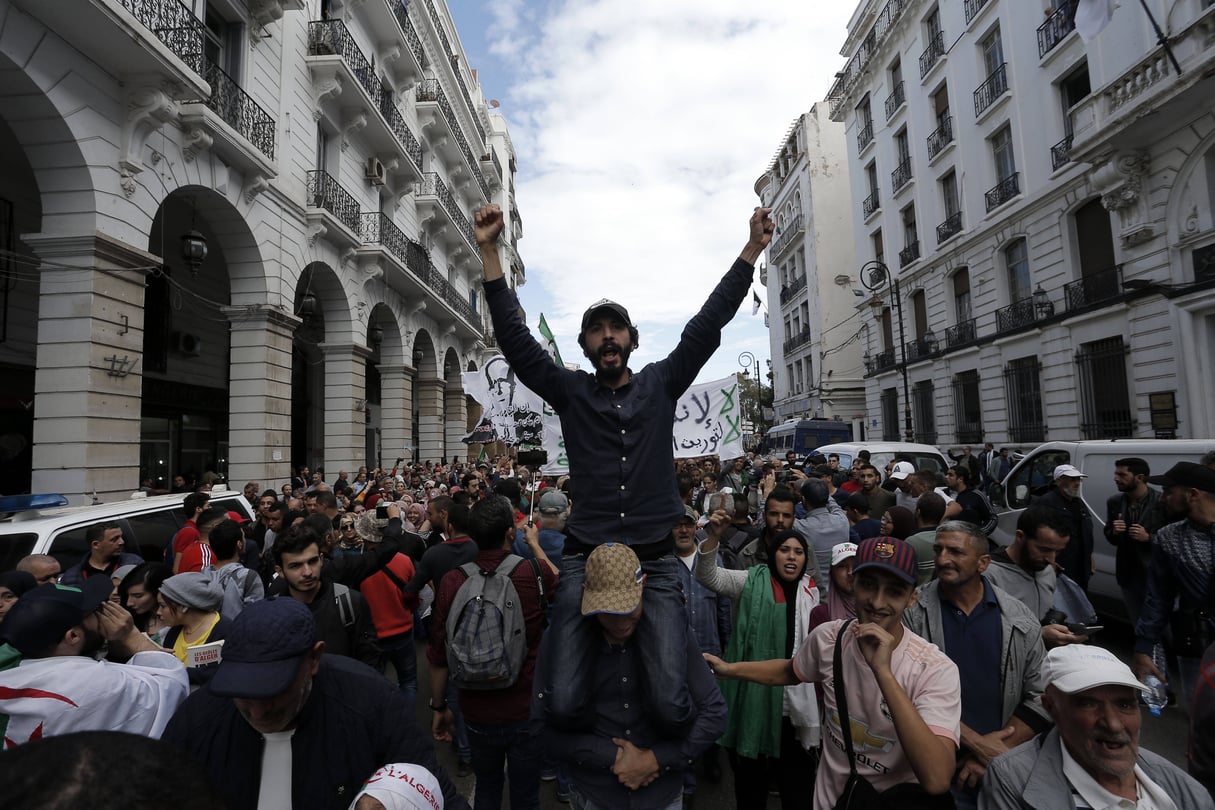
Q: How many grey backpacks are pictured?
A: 1